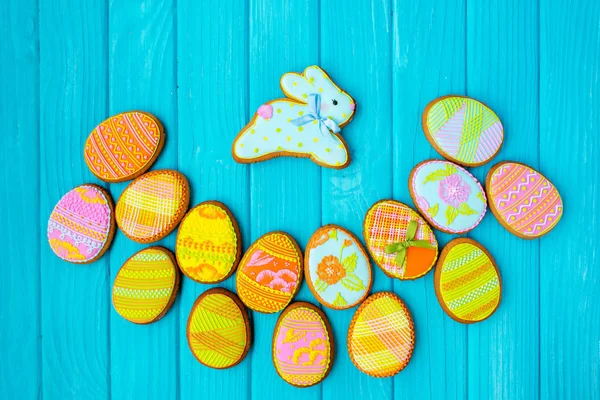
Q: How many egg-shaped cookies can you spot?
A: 15